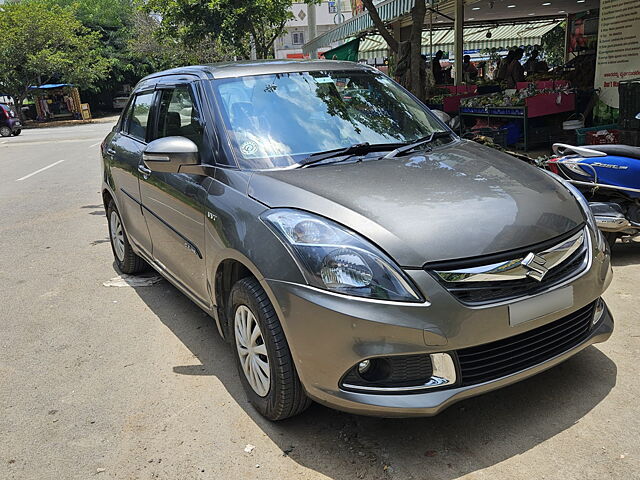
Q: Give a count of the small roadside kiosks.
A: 1